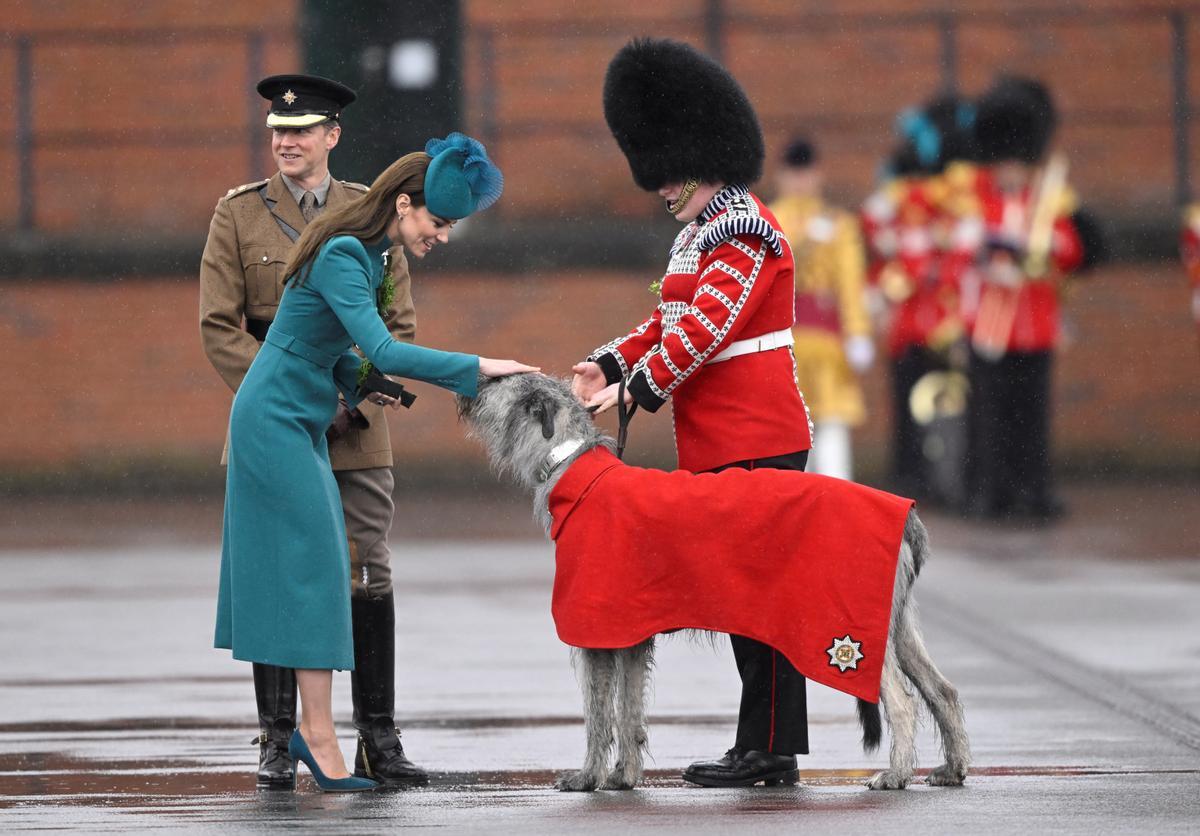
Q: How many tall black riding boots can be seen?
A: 2